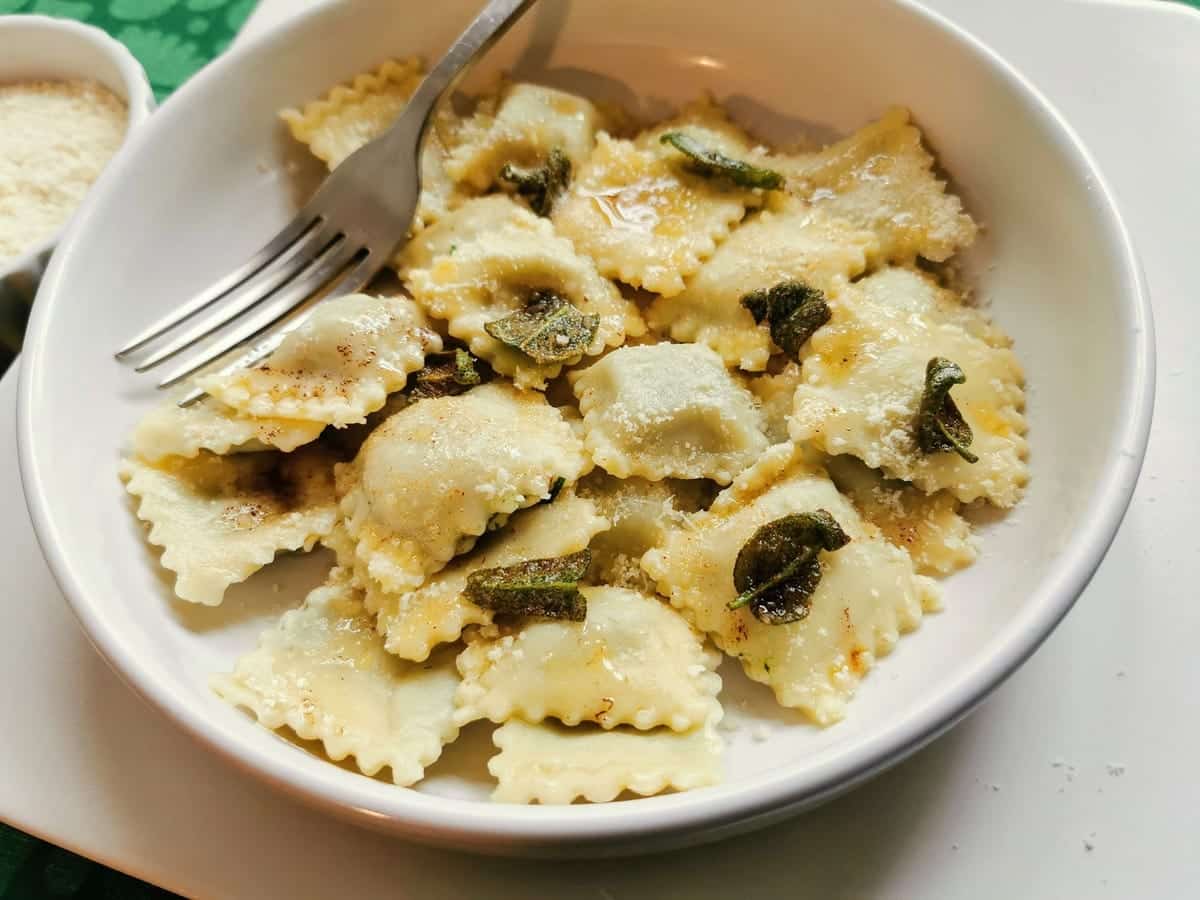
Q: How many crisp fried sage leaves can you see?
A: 8